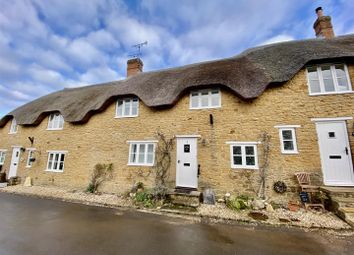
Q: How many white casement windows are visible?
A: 11